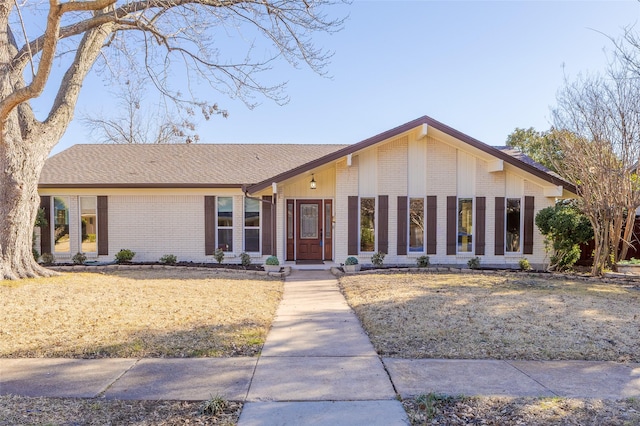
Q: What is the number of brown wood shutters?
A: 12